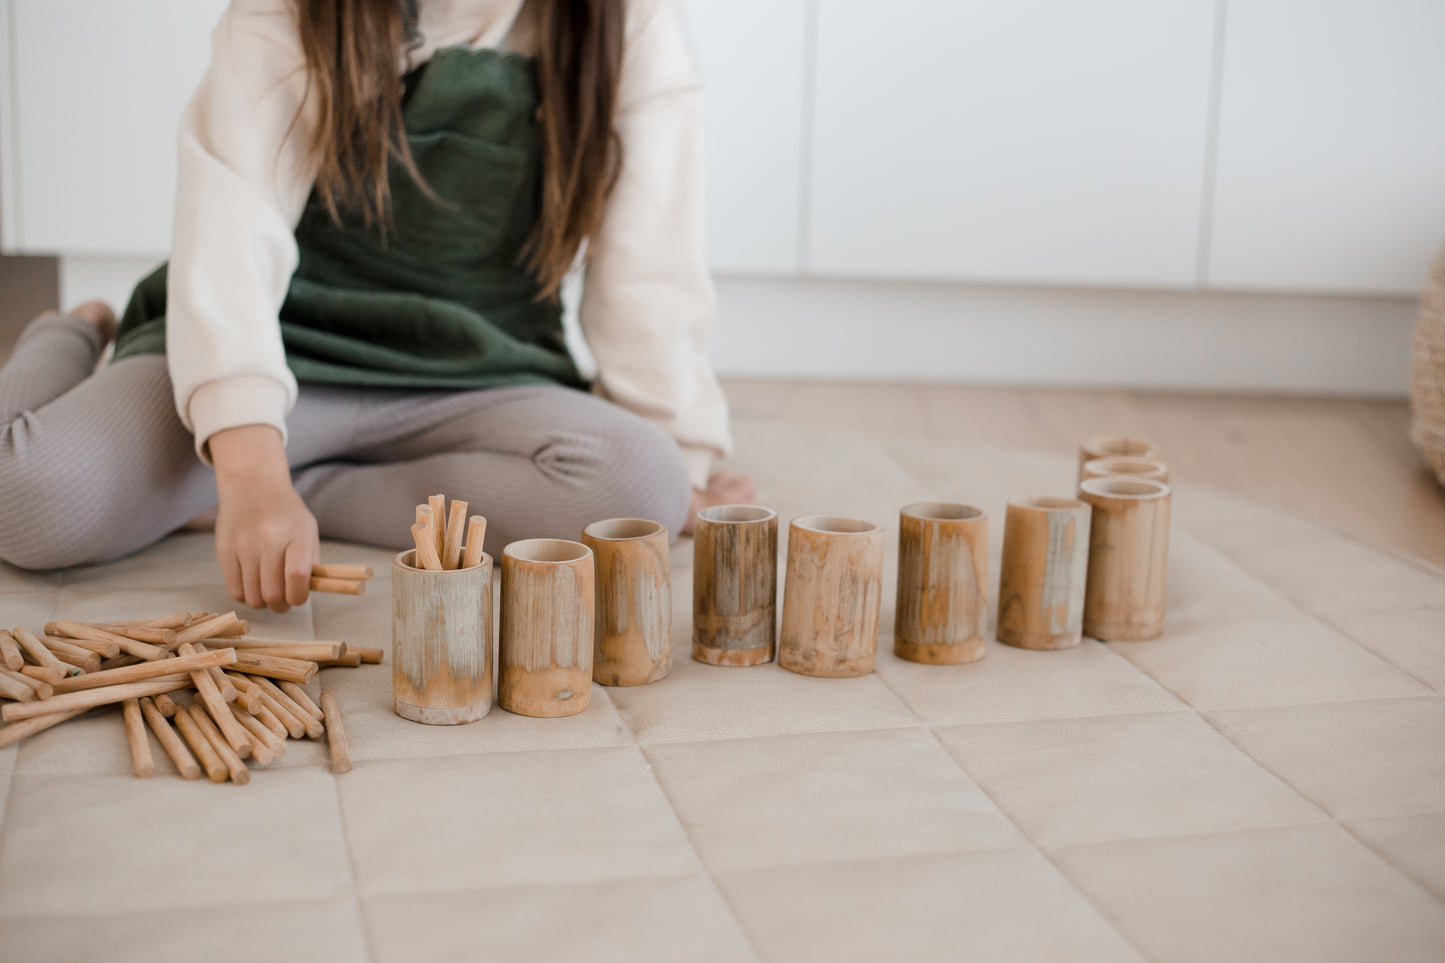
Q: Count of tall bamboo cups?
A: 10